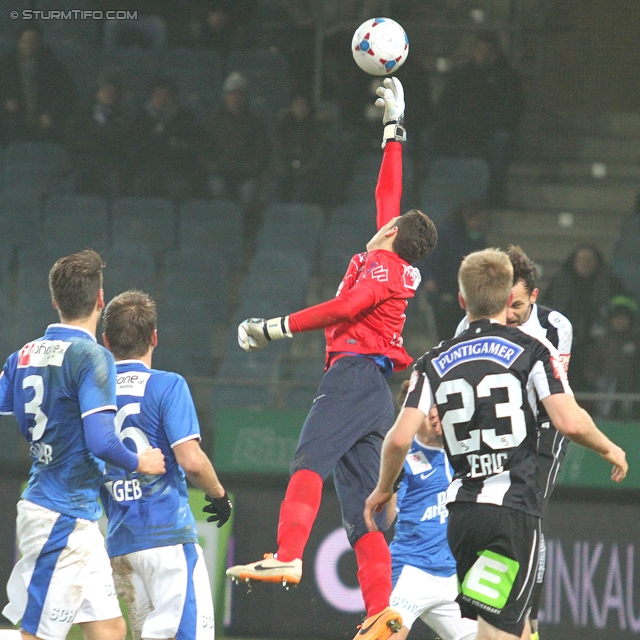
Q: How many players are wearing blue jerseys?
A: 3